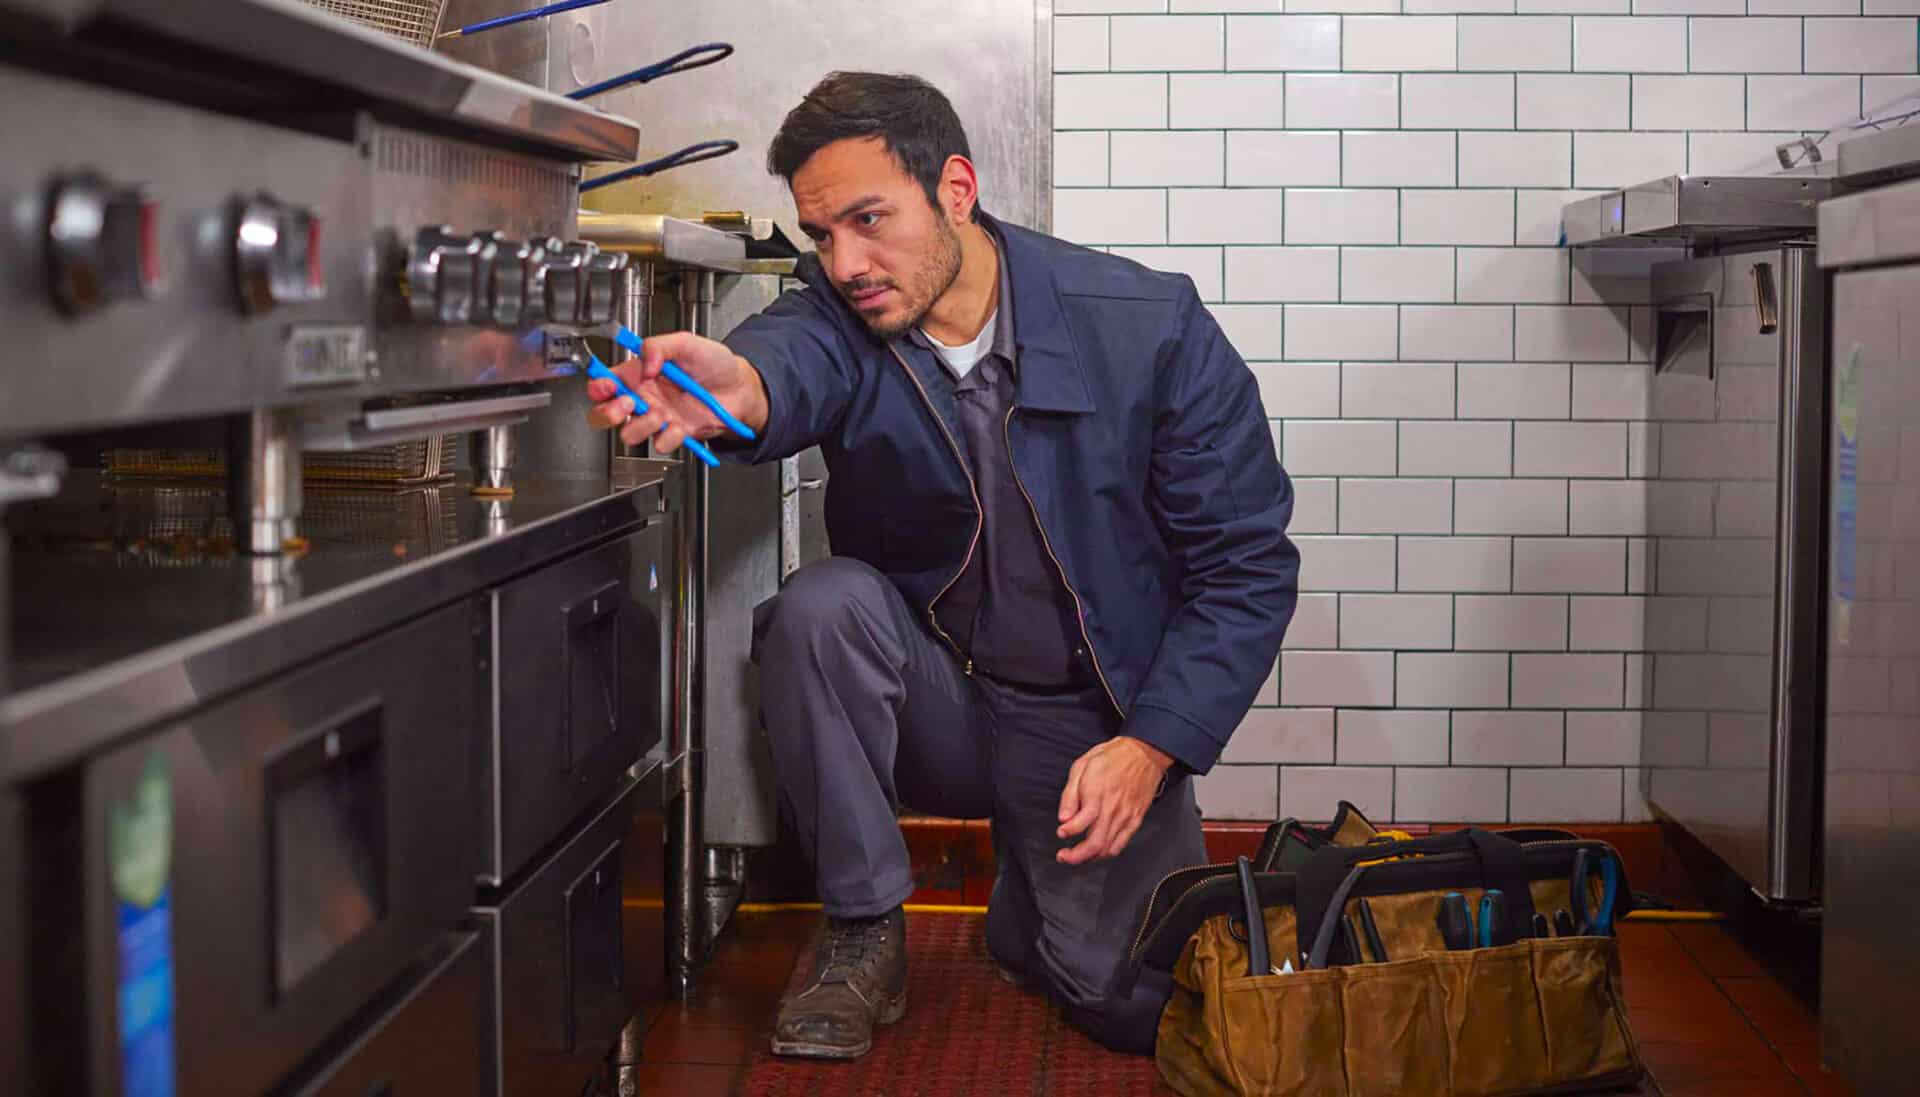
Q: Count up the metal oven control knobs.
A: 6